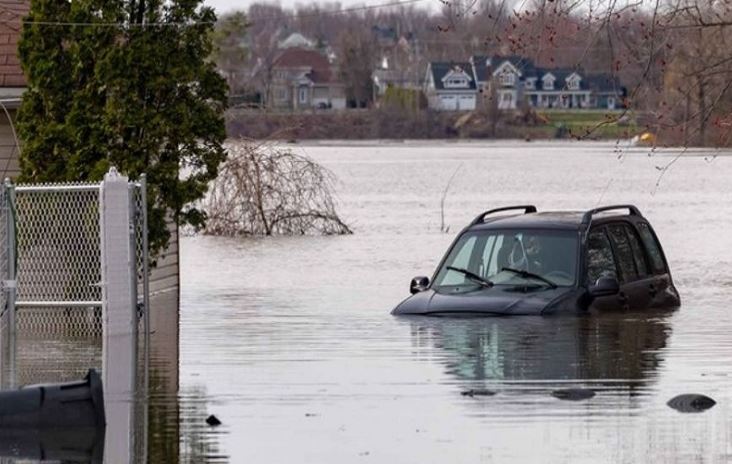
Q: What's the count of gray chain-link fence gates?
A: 1